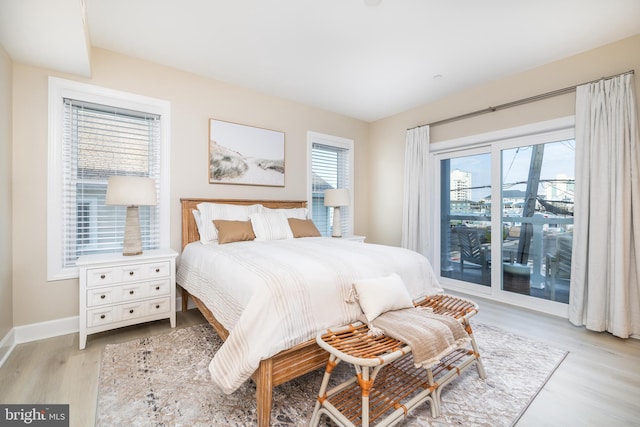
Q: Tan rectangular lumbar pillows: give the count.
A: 2